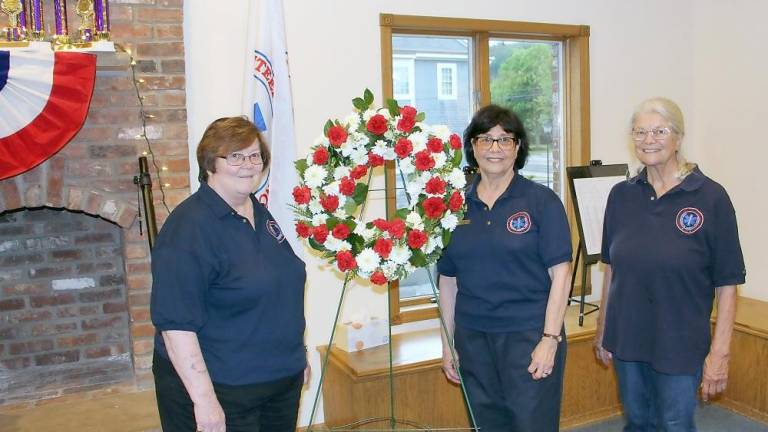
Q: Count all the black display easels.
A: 1